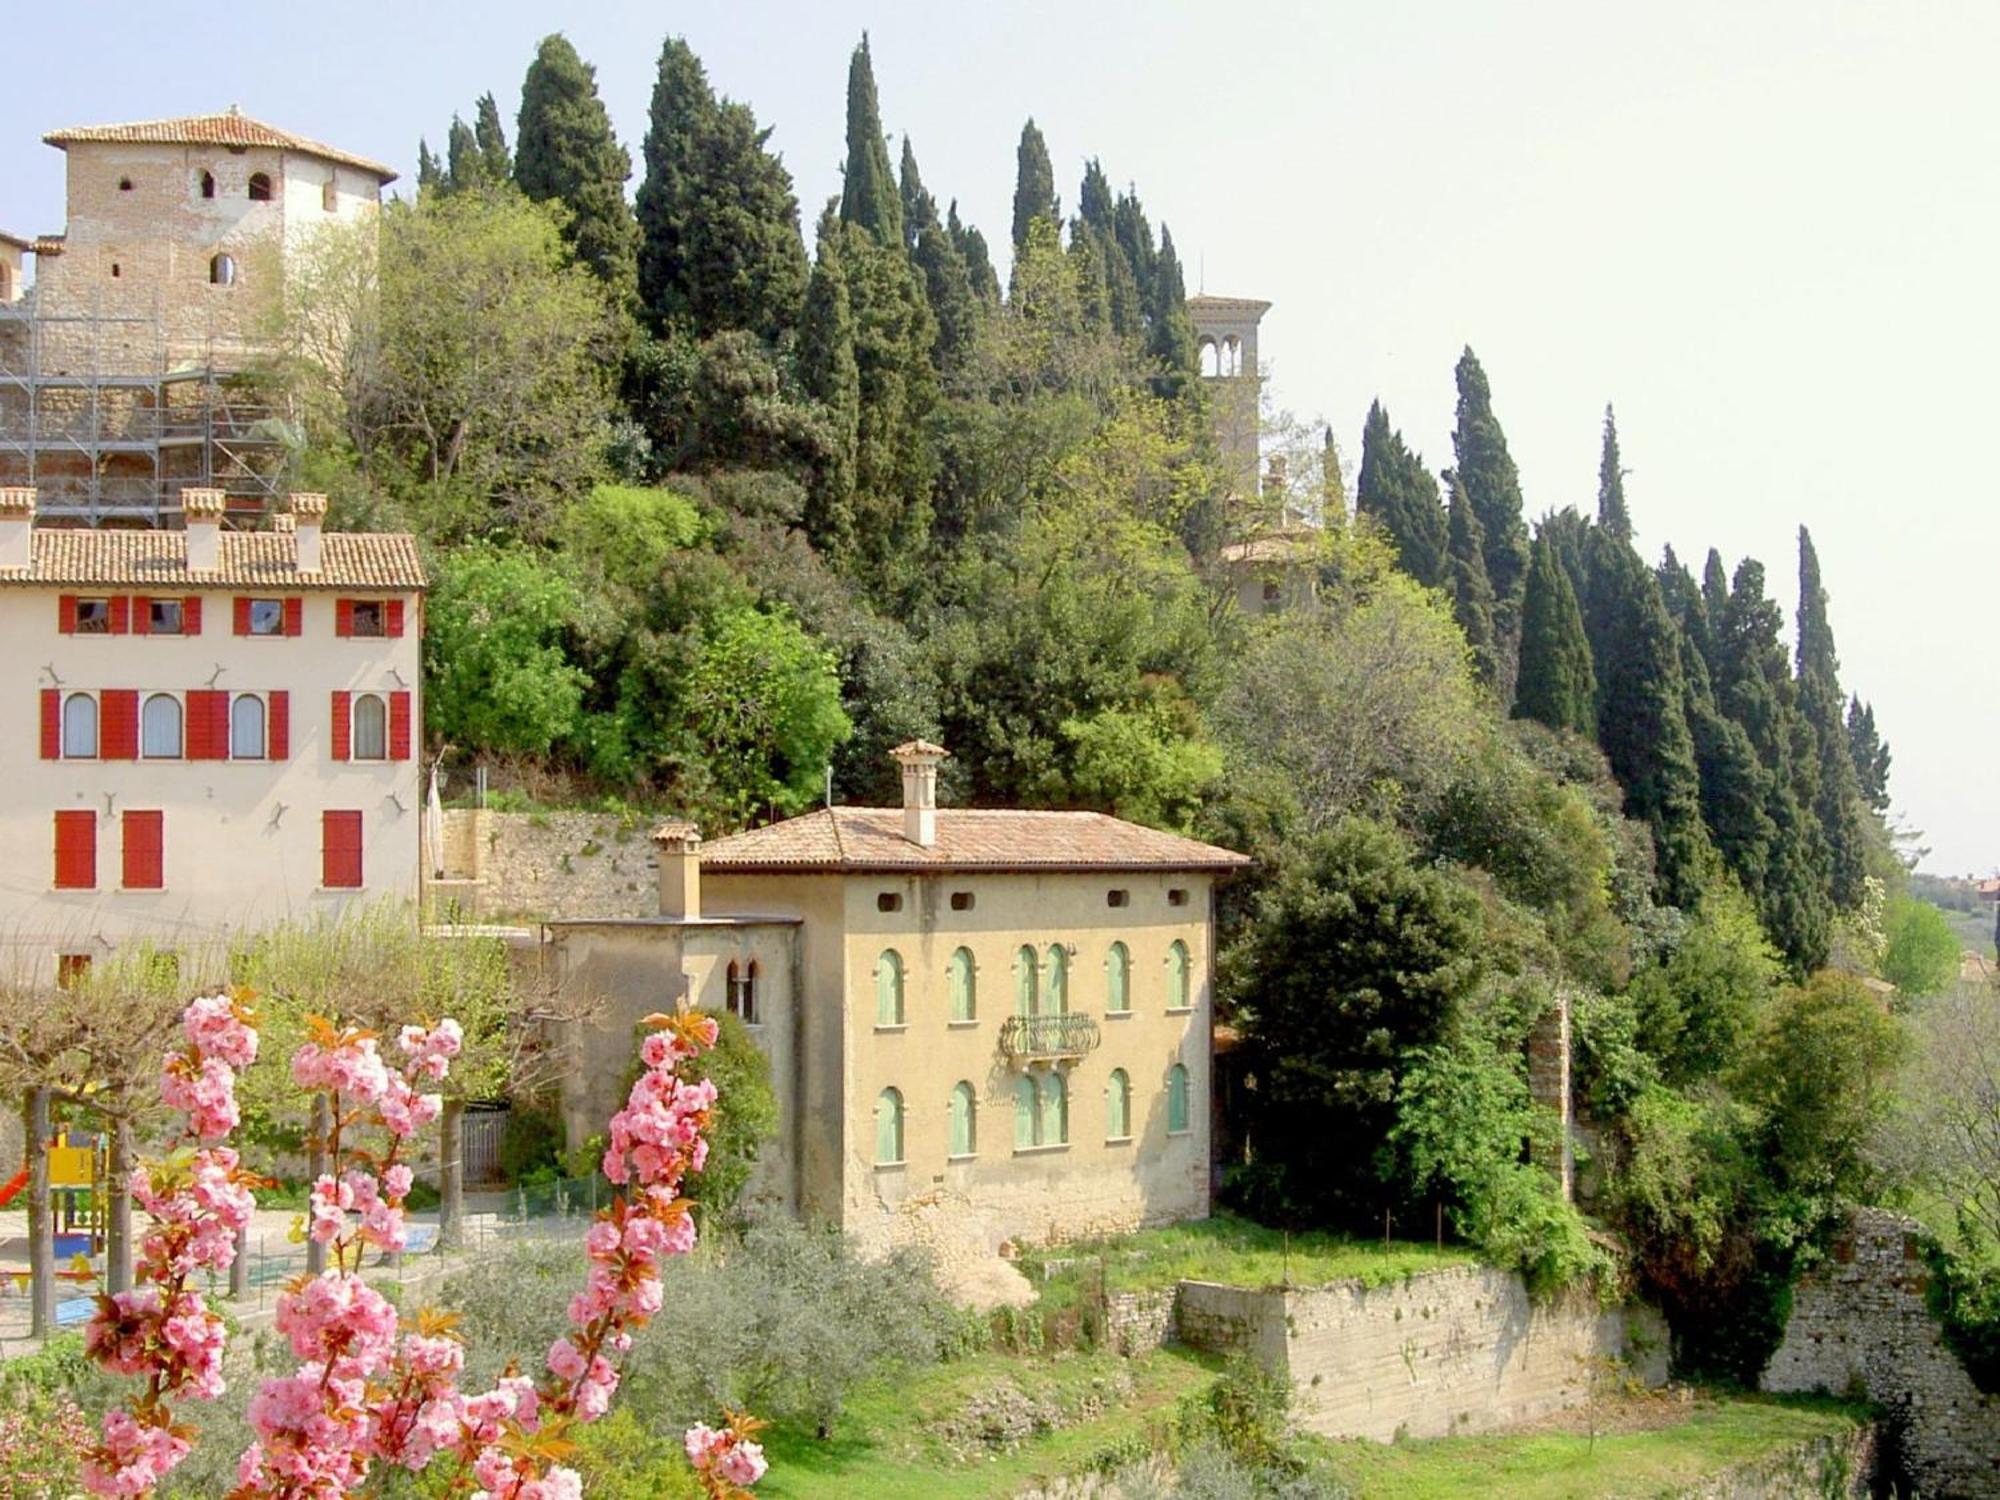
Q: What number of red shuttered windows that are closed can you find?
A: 3